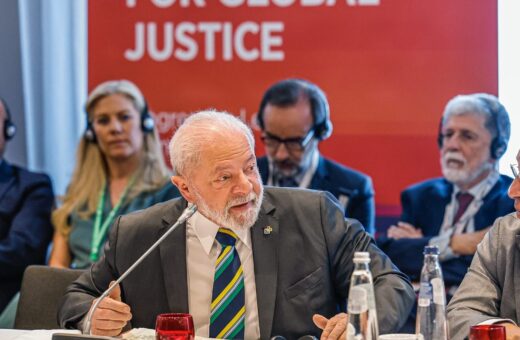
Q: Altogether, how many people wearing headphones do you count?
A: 4